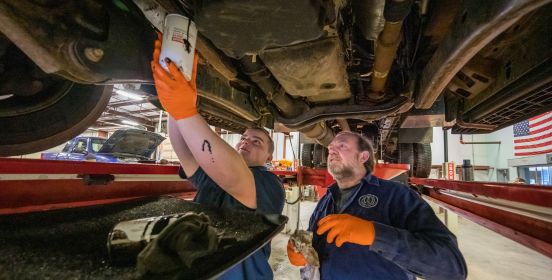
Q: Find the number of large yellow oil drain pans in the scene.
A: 0